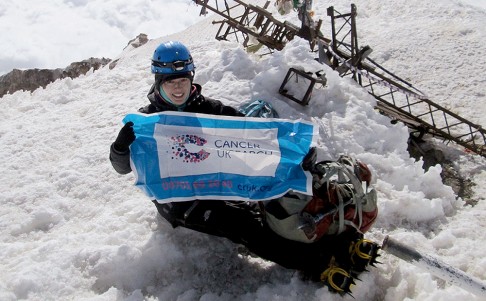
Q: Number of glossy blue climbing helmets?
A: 1